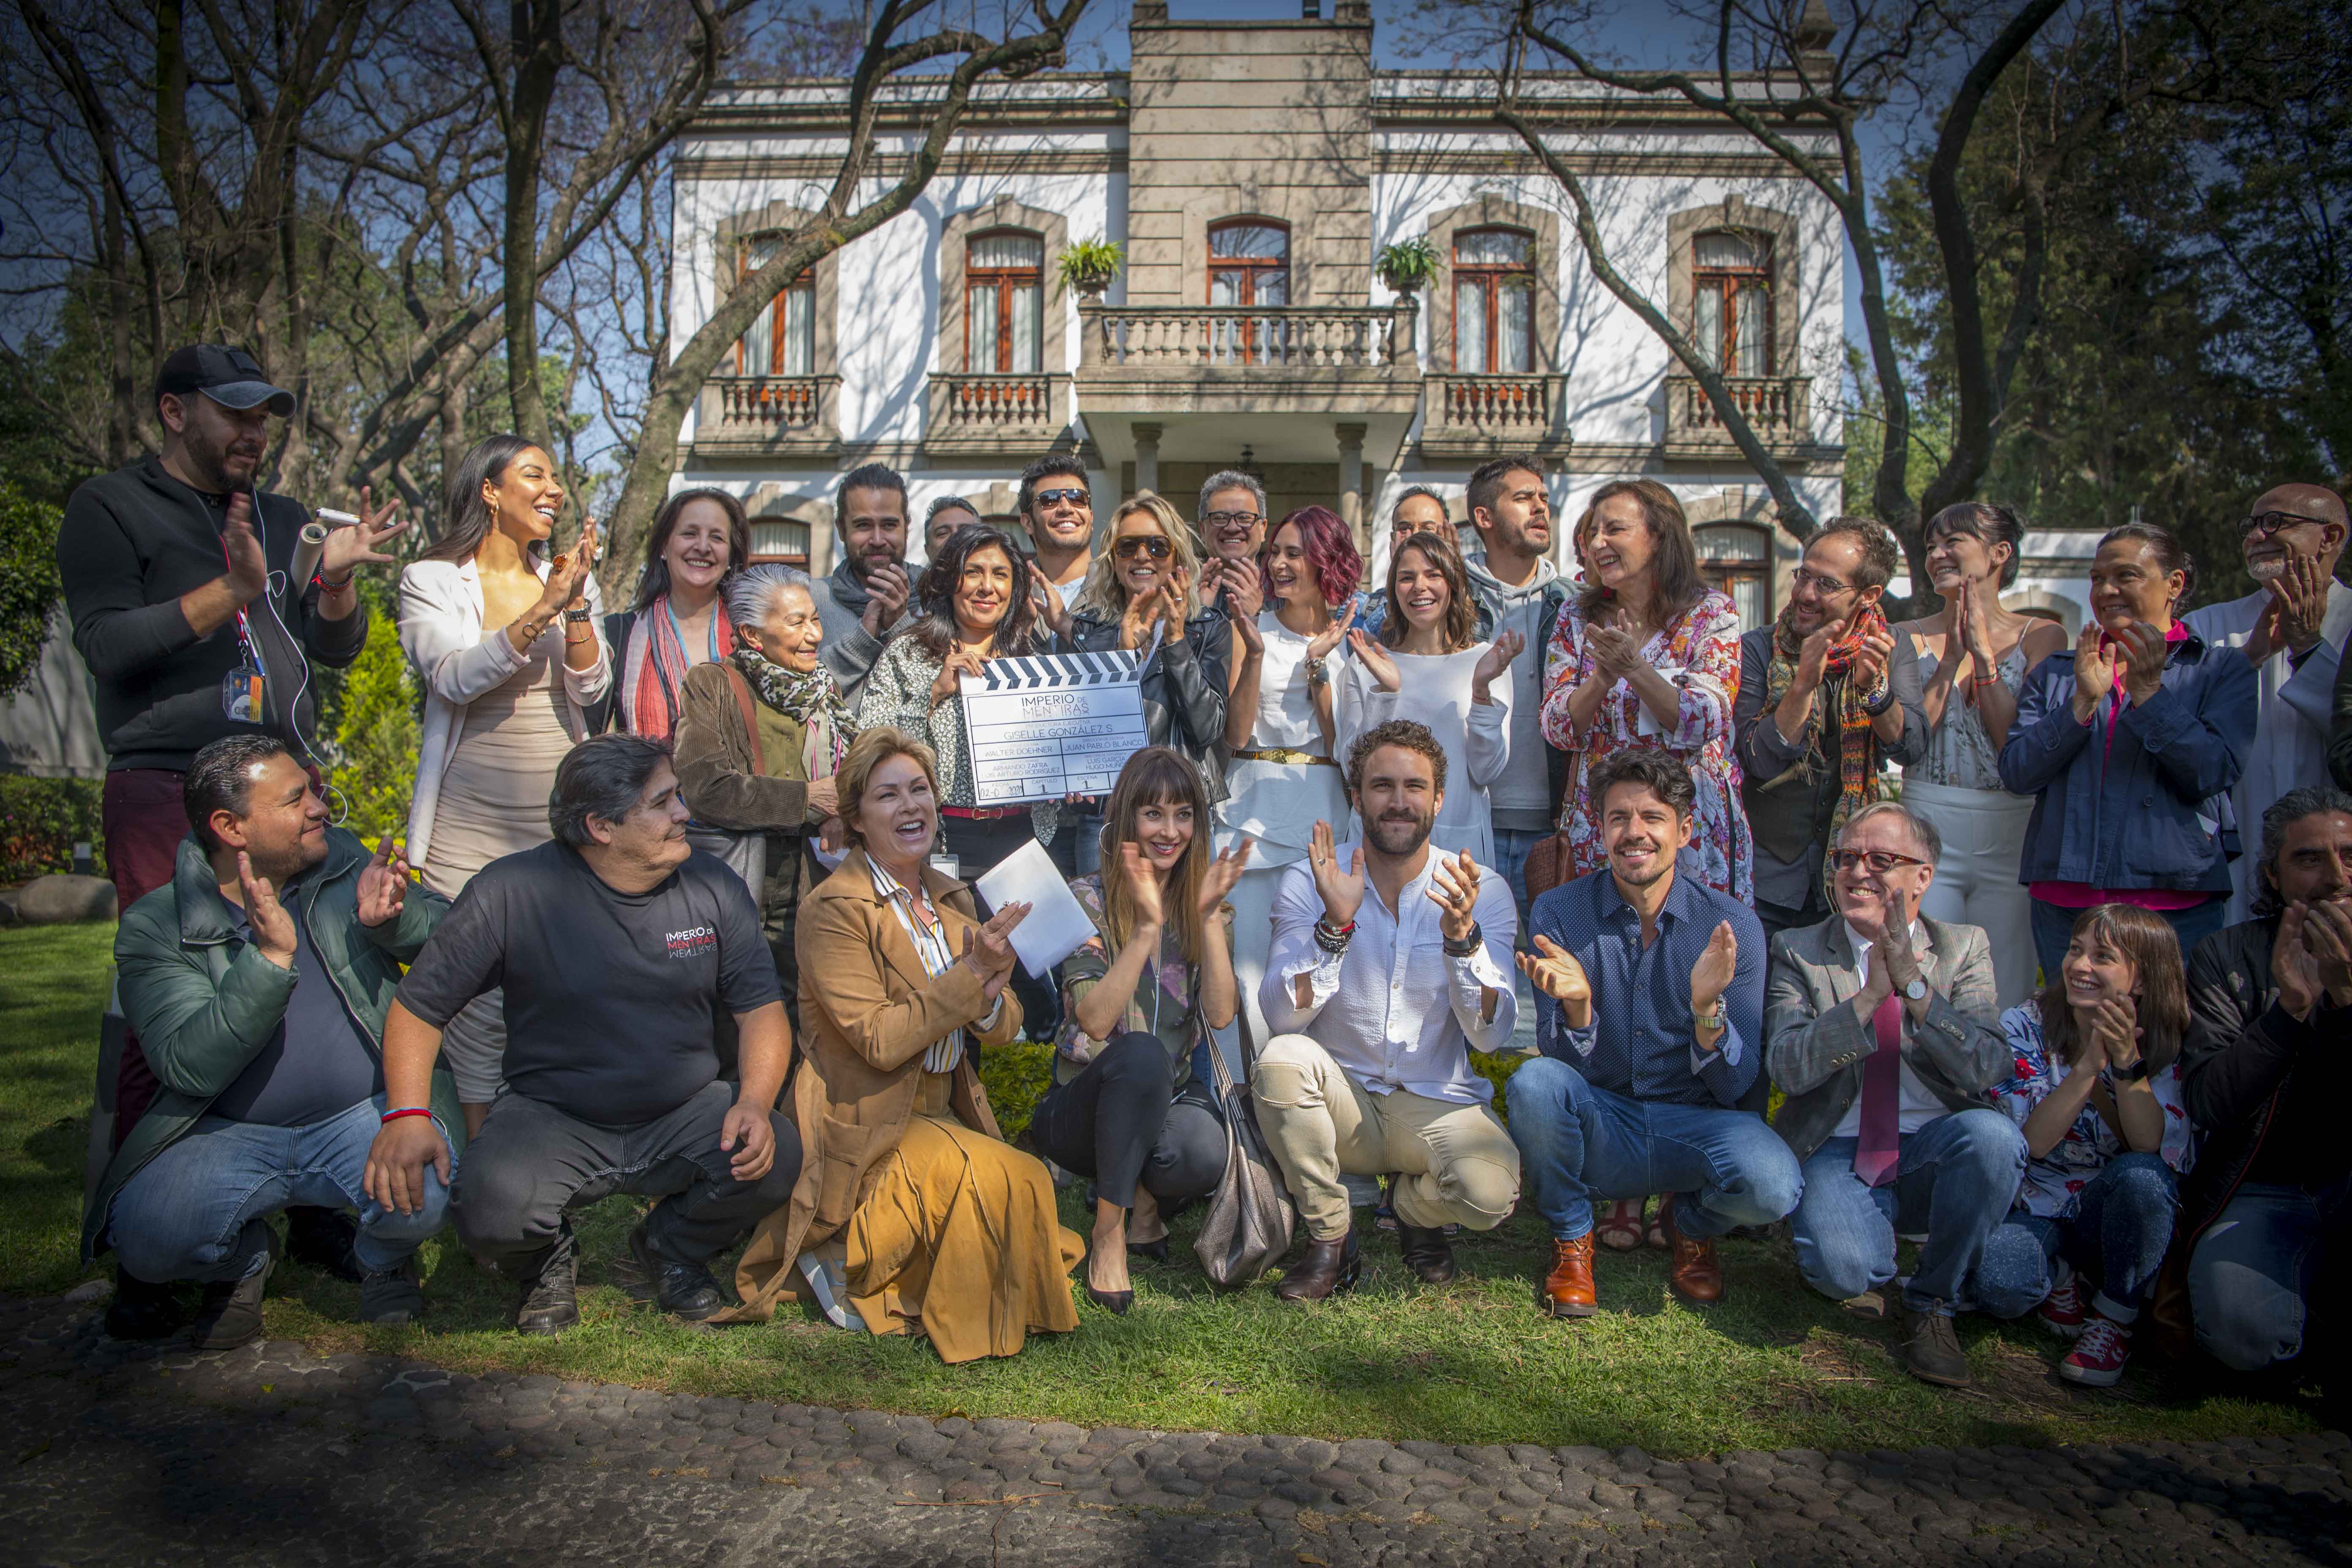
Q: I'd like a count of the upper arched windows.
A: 5